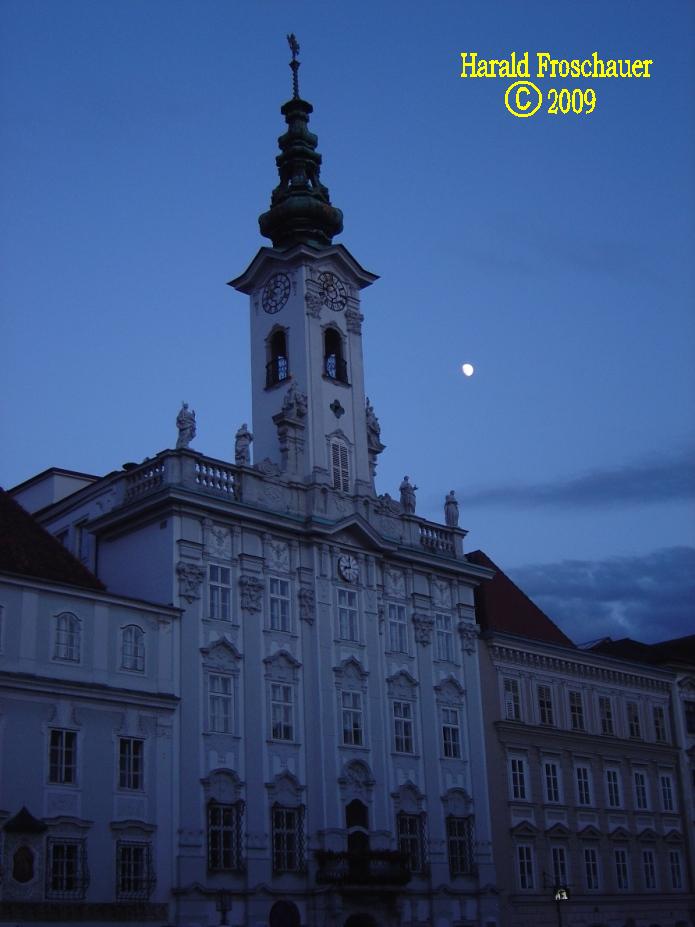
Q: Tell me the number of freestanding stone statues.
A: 4